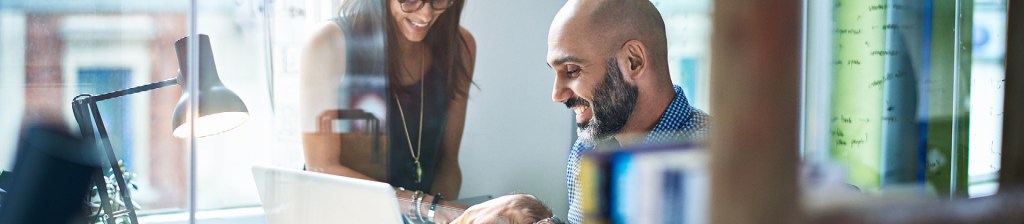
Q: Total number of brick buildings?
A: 1